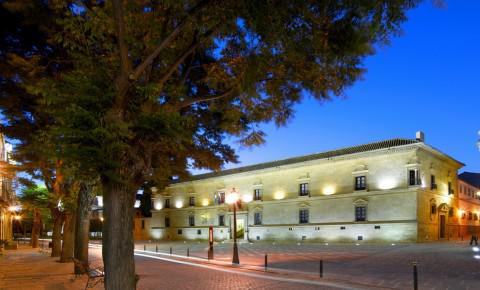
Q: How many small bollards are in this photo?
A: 7